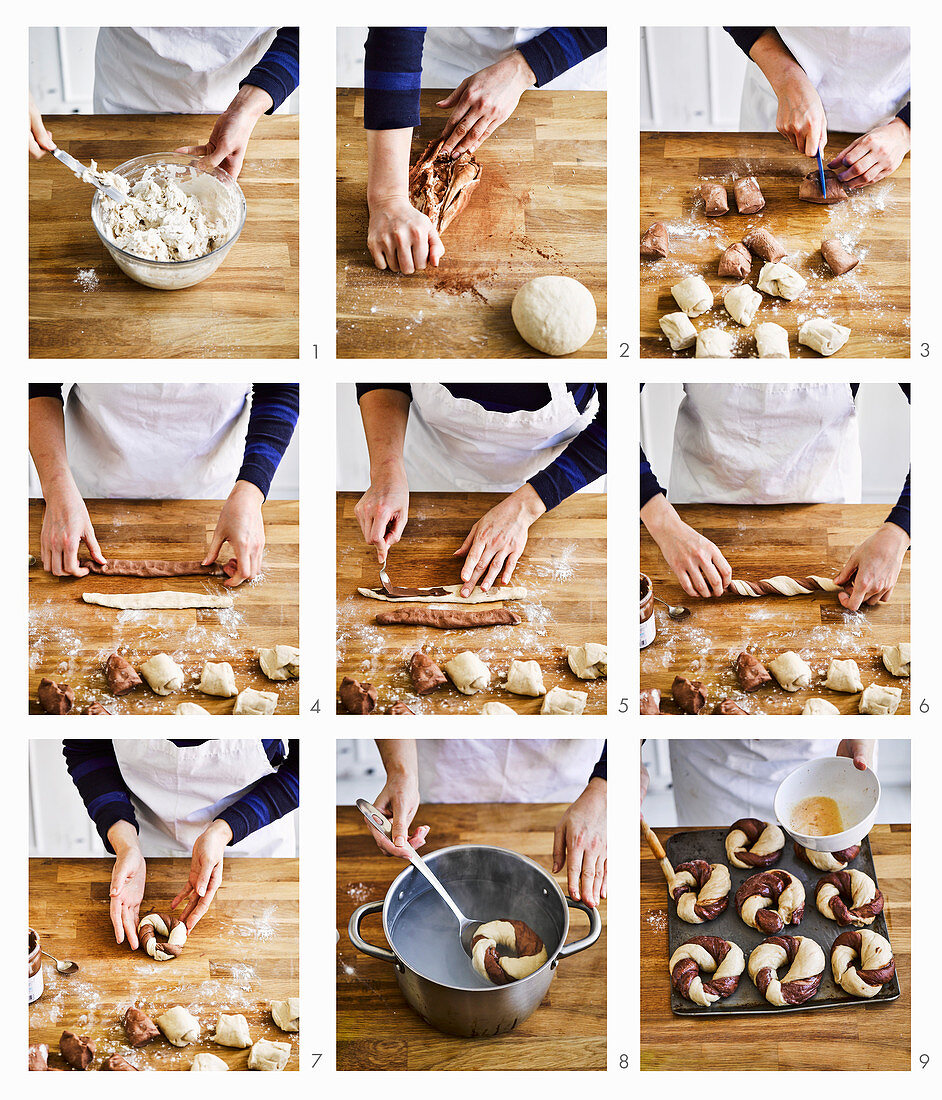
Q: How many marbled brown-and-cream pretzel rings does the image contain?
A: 10